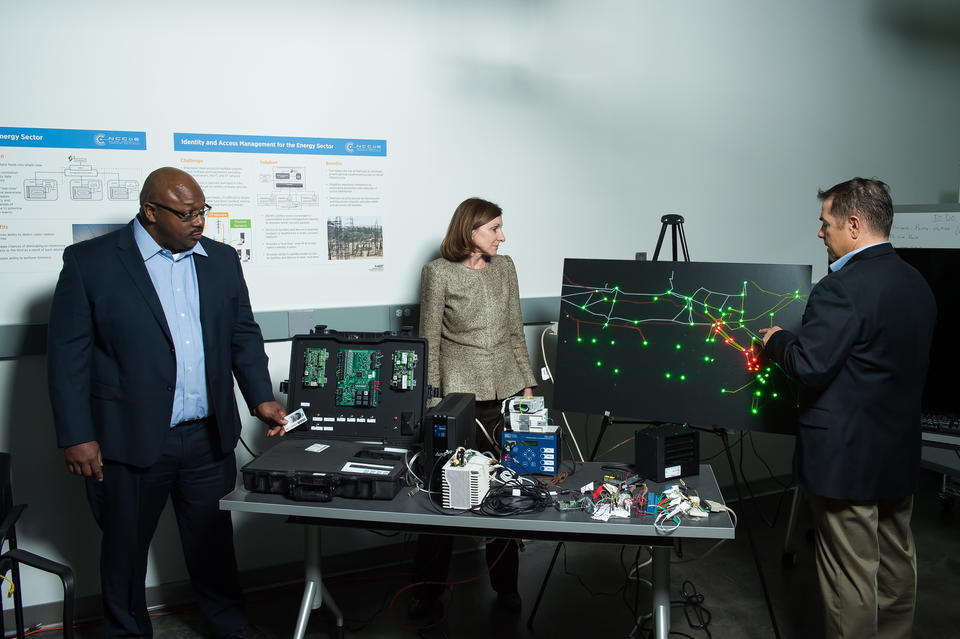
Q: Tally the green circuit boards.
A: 3